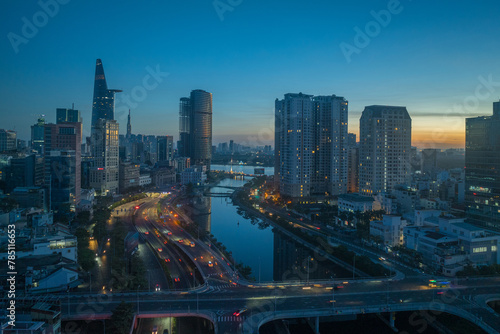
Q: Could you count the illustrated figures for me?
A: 0